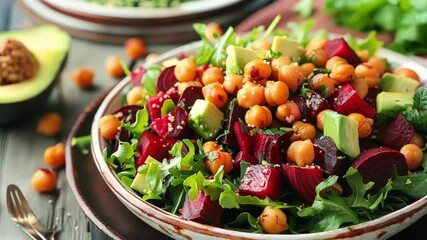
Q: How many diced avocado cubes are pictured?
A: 7